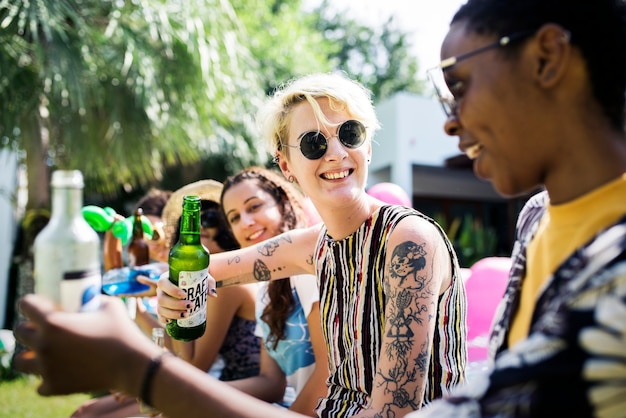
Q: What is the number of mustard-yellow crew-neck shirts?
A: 1